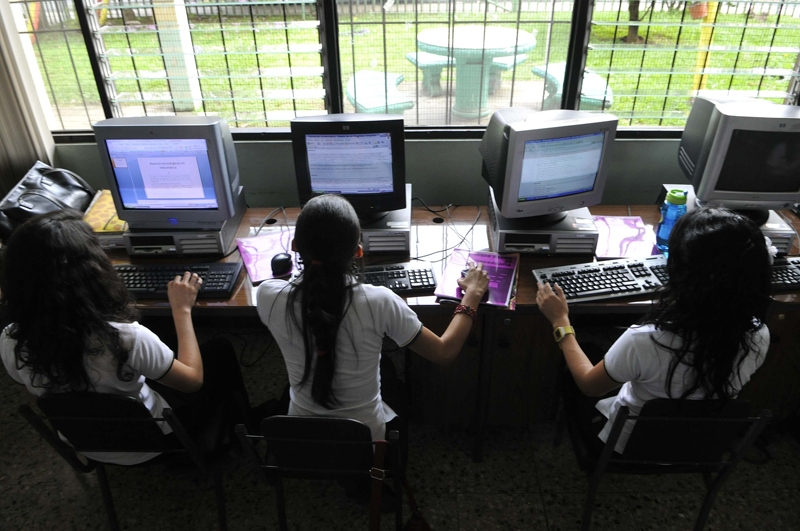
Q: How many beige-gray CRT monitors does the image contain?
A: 3